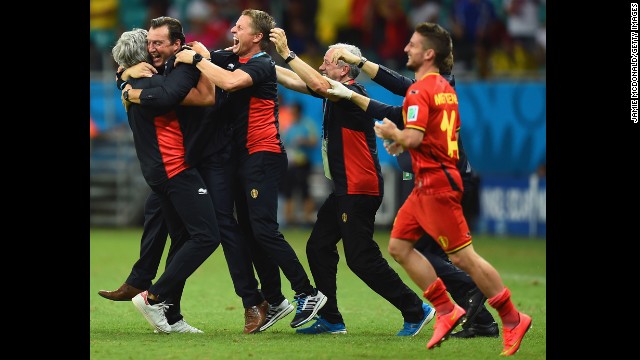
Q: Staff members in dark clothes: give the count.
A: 5